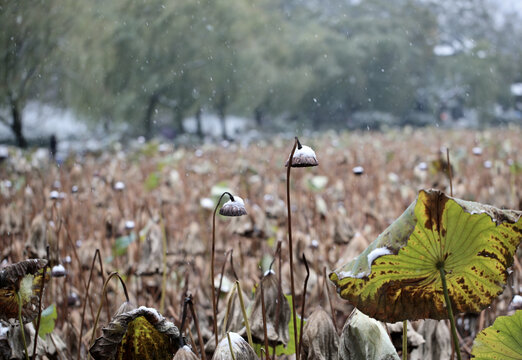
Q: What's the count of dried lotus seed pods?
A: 2